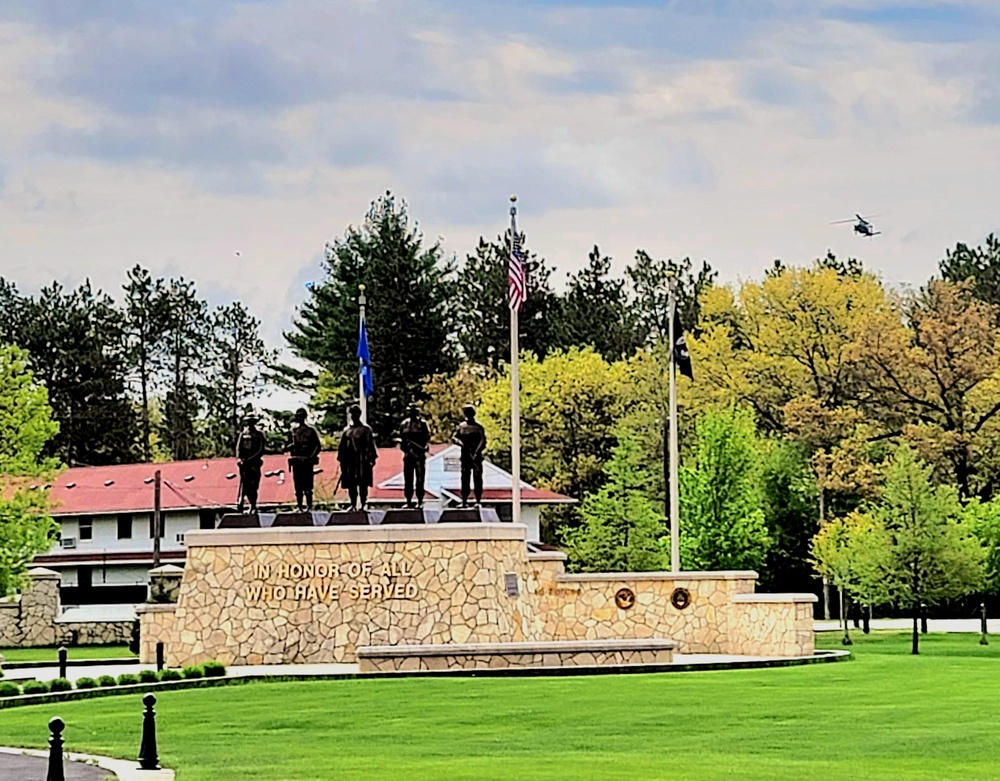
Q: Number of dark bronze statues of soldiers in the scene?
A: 5